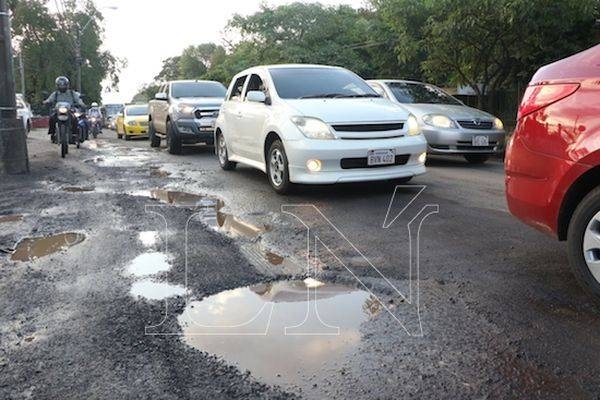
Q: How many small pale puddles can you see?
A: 3